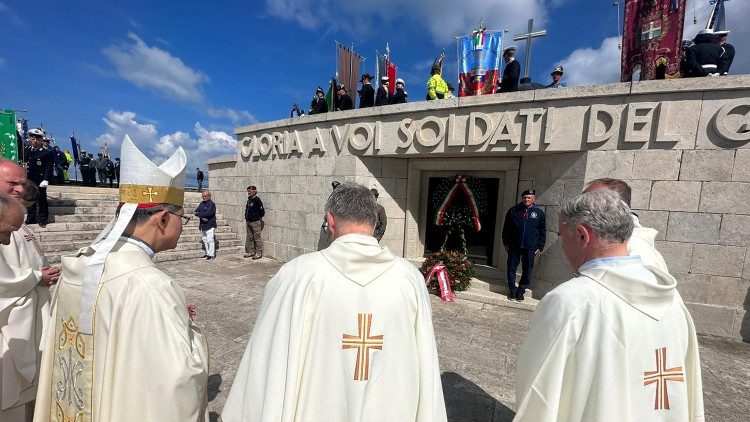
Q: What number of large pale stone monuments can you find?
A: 1